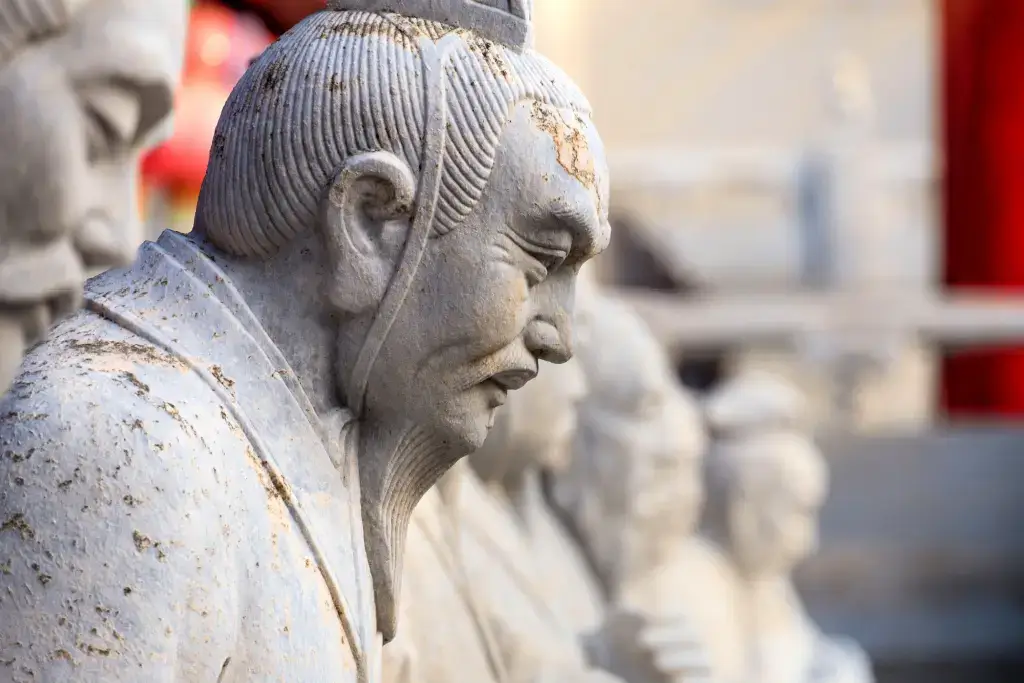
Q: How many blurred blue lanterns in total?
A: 0